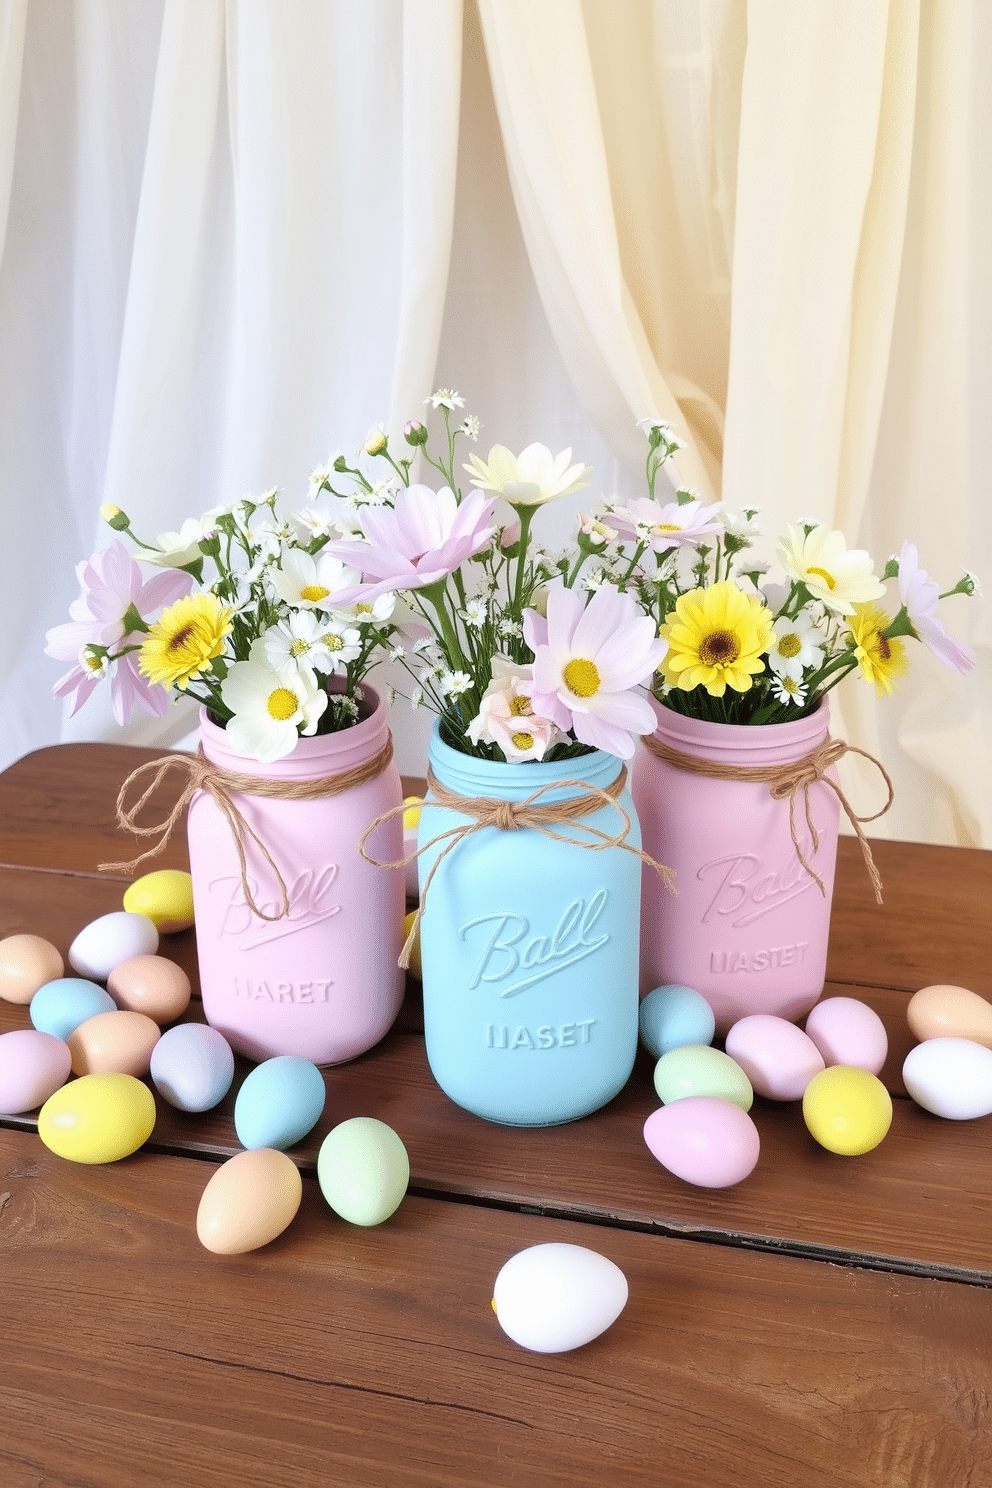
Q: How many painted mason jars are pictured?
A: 3